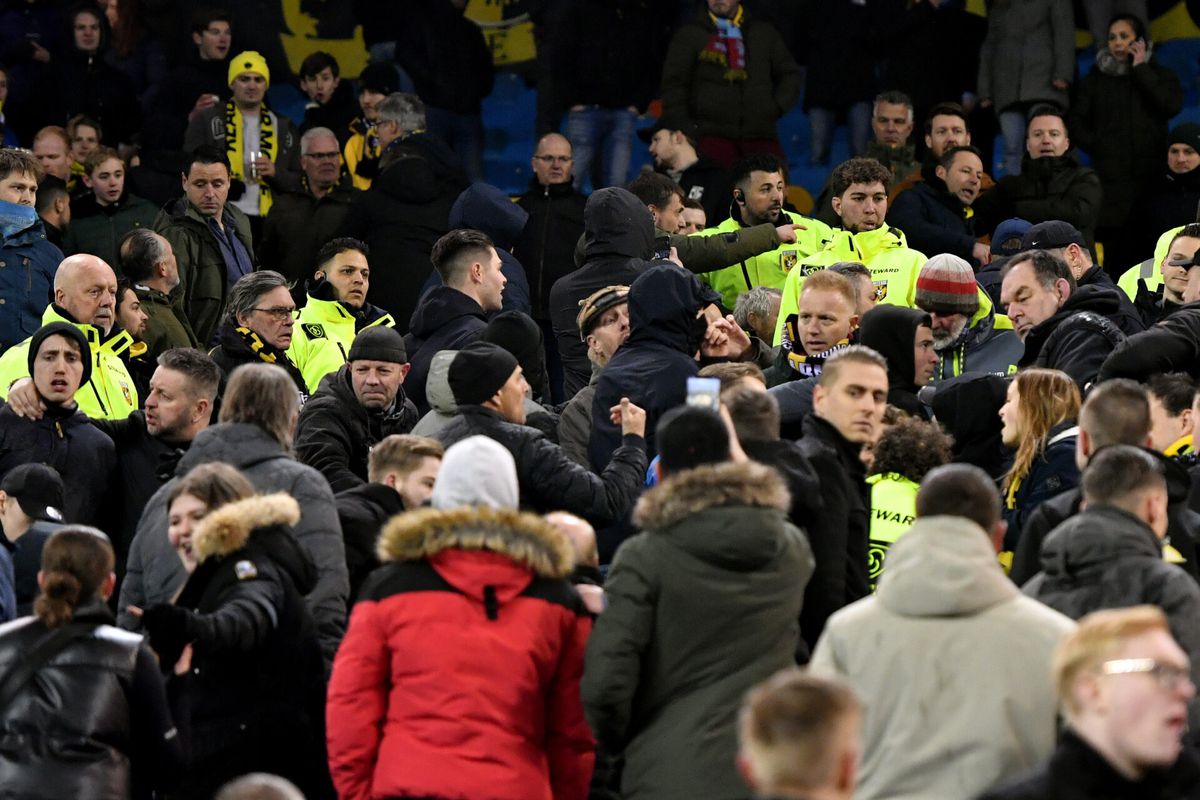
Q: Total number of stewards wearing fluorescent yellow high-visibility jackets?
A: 6